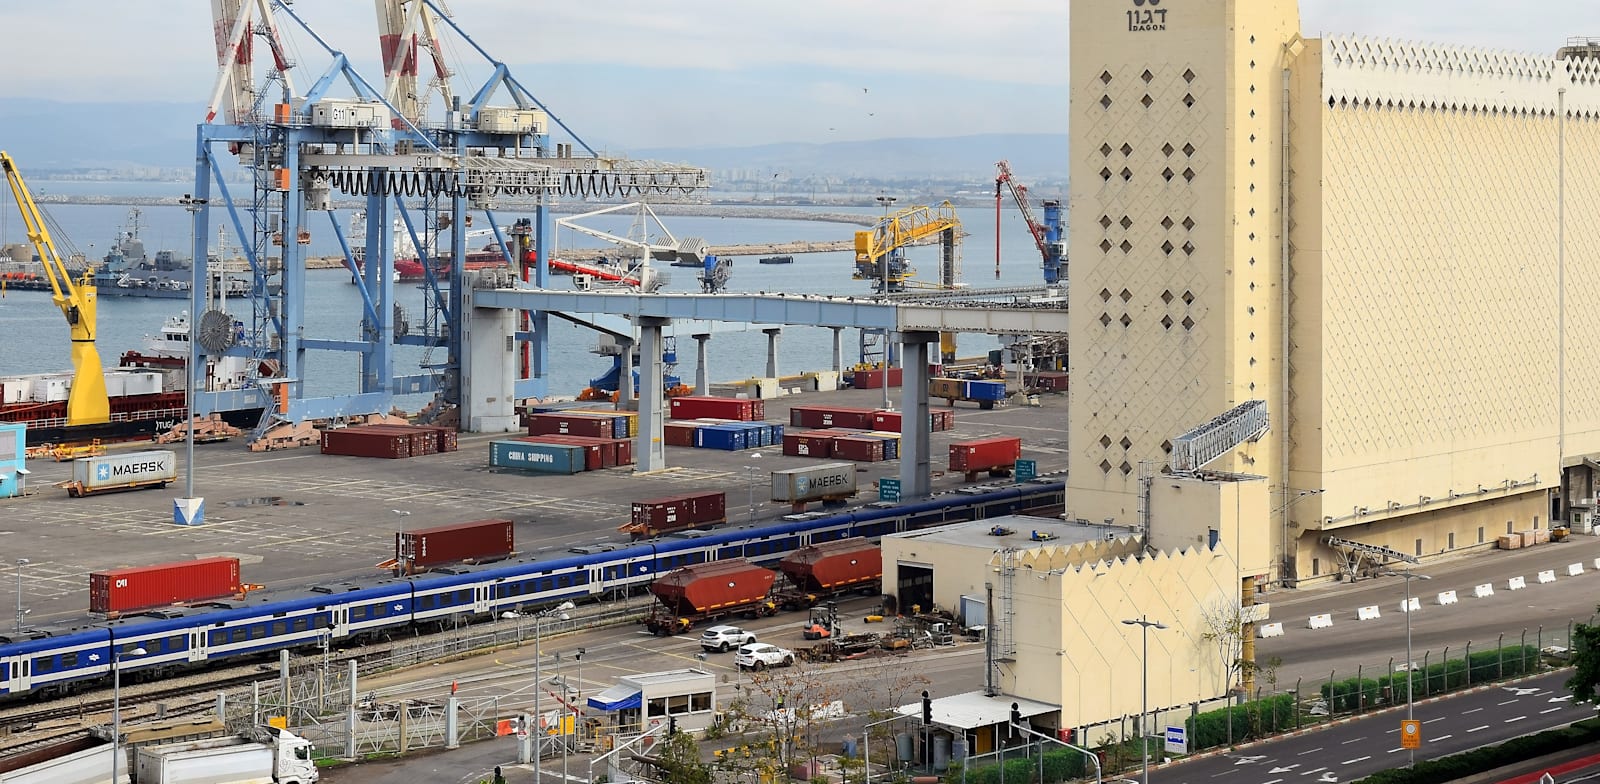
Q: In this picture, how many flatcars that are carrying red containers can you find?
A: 4